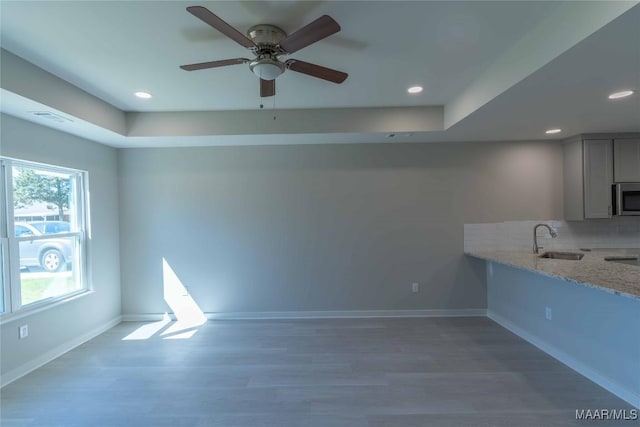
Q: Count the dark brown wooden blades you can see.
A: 5